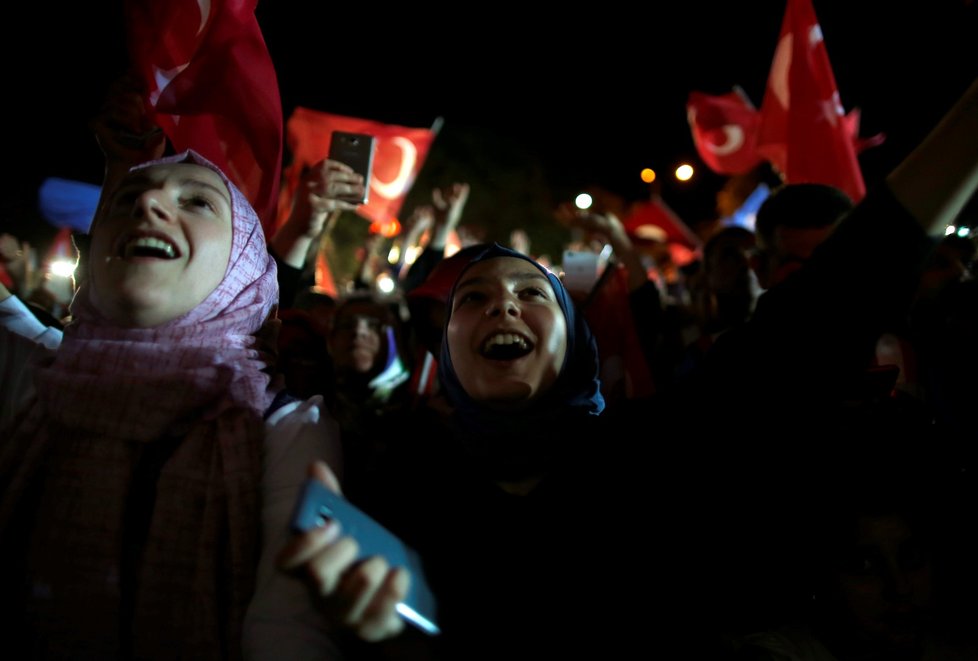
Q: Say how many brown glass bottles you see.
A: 0